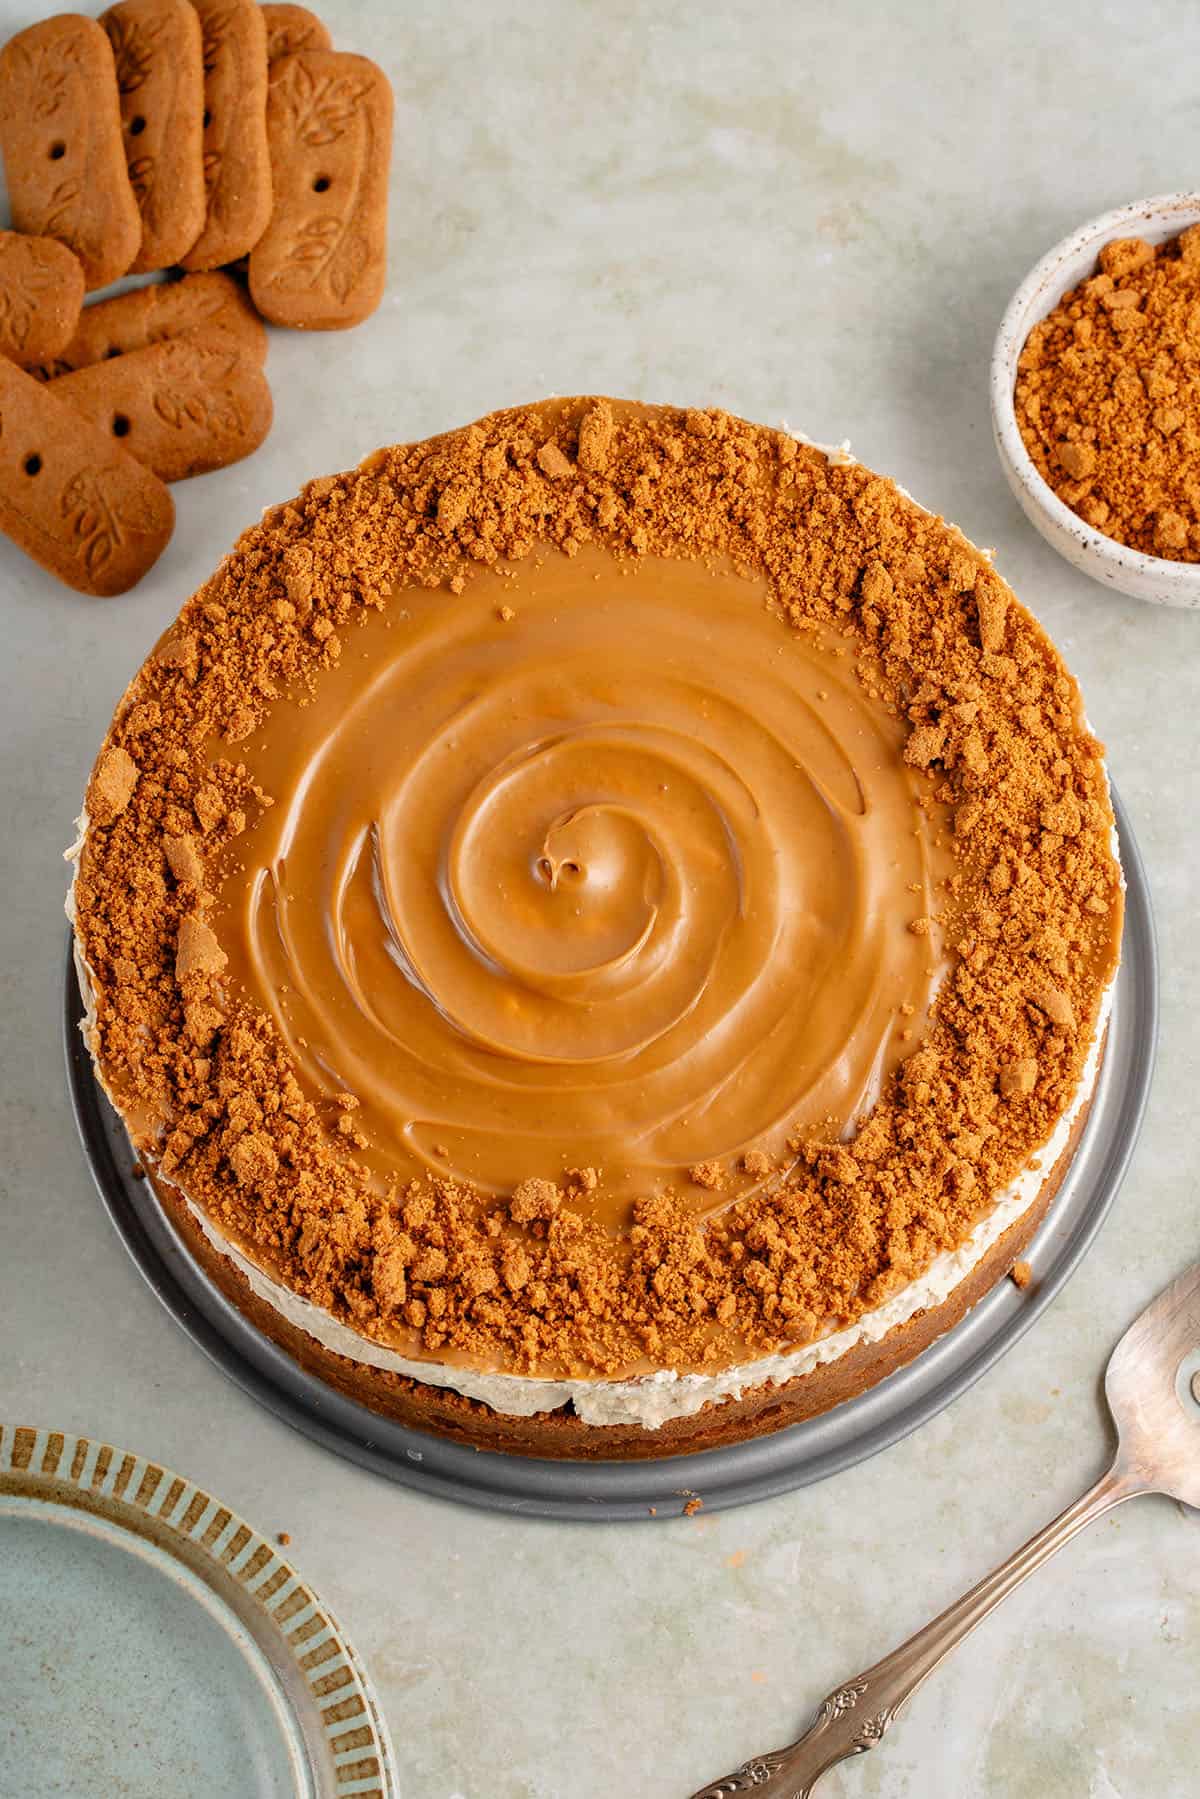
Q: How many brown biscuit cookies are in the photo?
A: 9